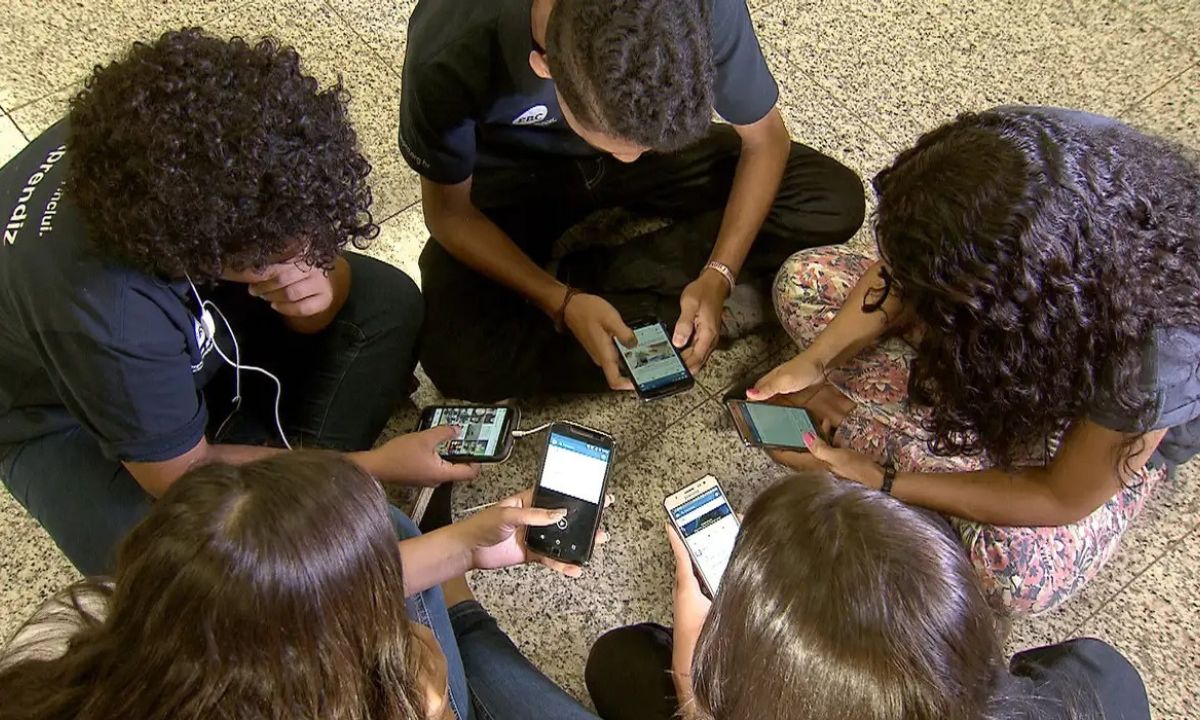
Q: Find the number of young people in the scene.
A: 5